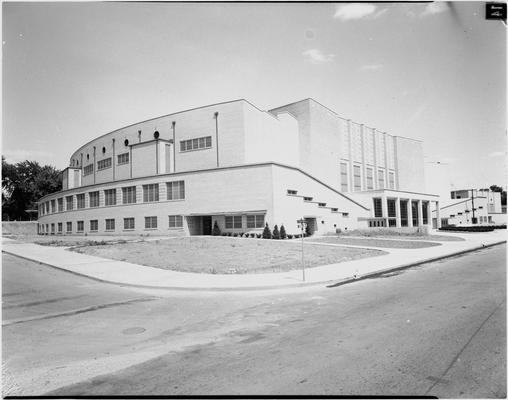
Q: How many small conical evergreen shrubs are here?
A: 4